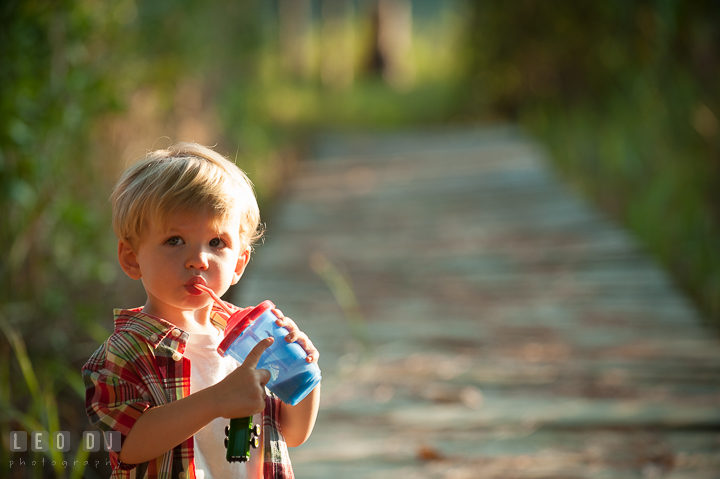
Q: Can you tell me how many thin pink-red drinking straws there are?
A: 1